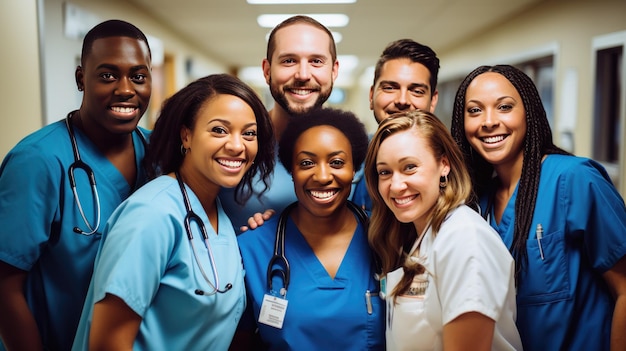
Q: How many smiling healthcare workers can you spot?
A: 7